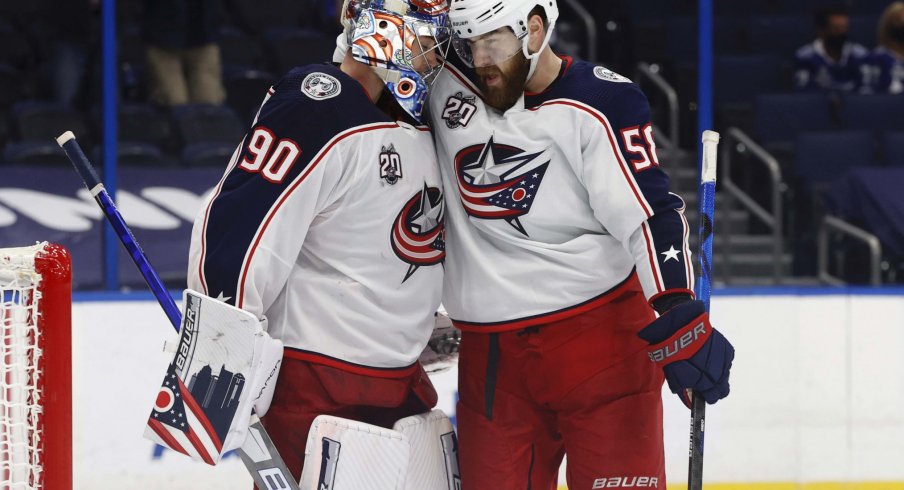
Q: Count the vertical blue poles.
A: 2